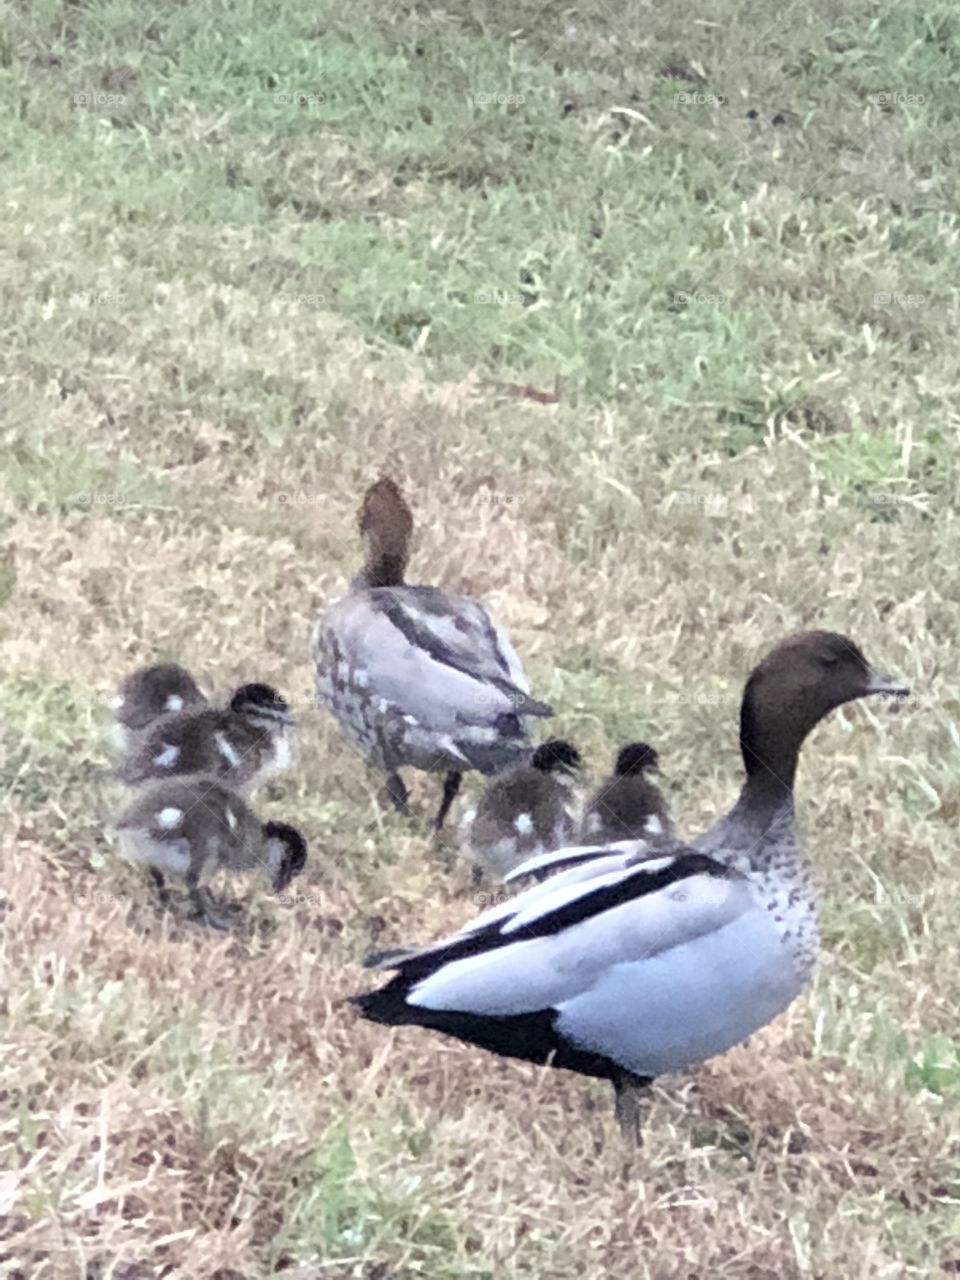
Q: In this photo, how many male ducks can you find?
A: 1